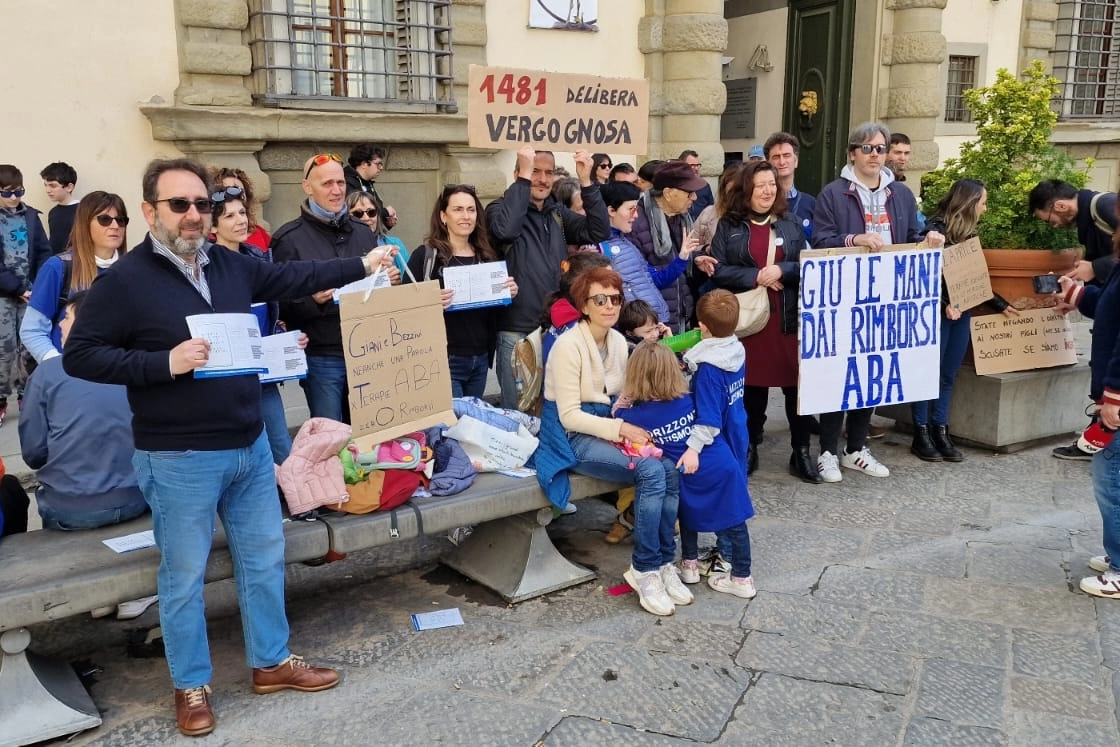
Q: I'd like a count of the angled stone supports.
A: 2